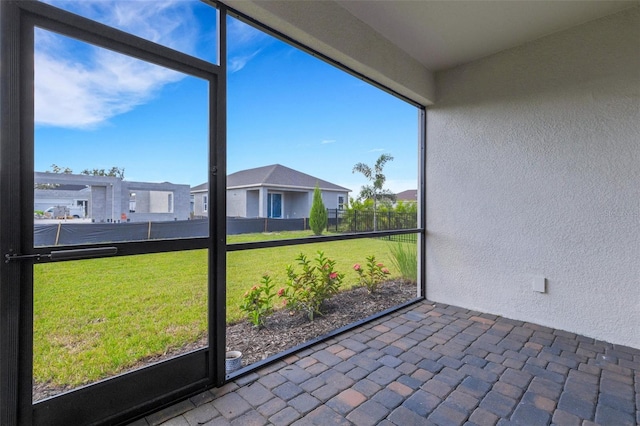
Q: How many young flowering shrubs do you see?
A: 3